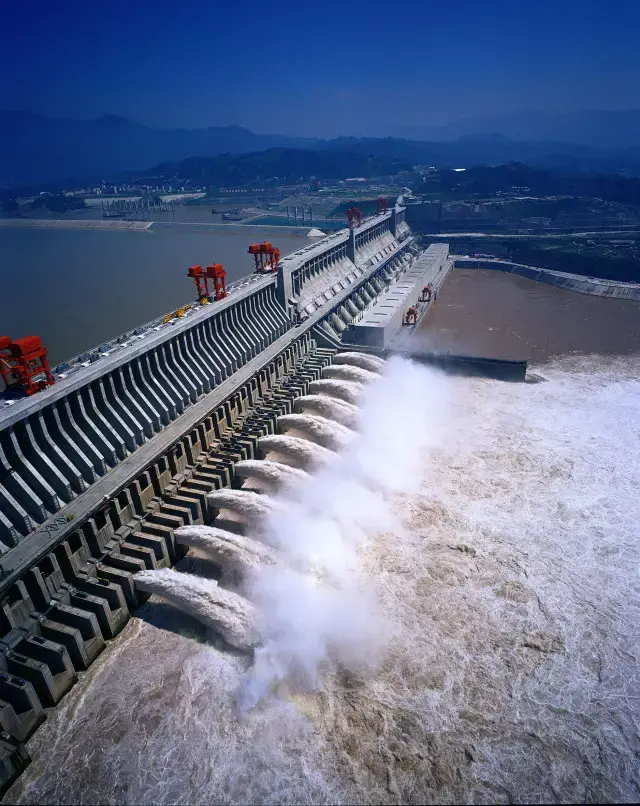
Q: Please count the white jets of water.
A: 10